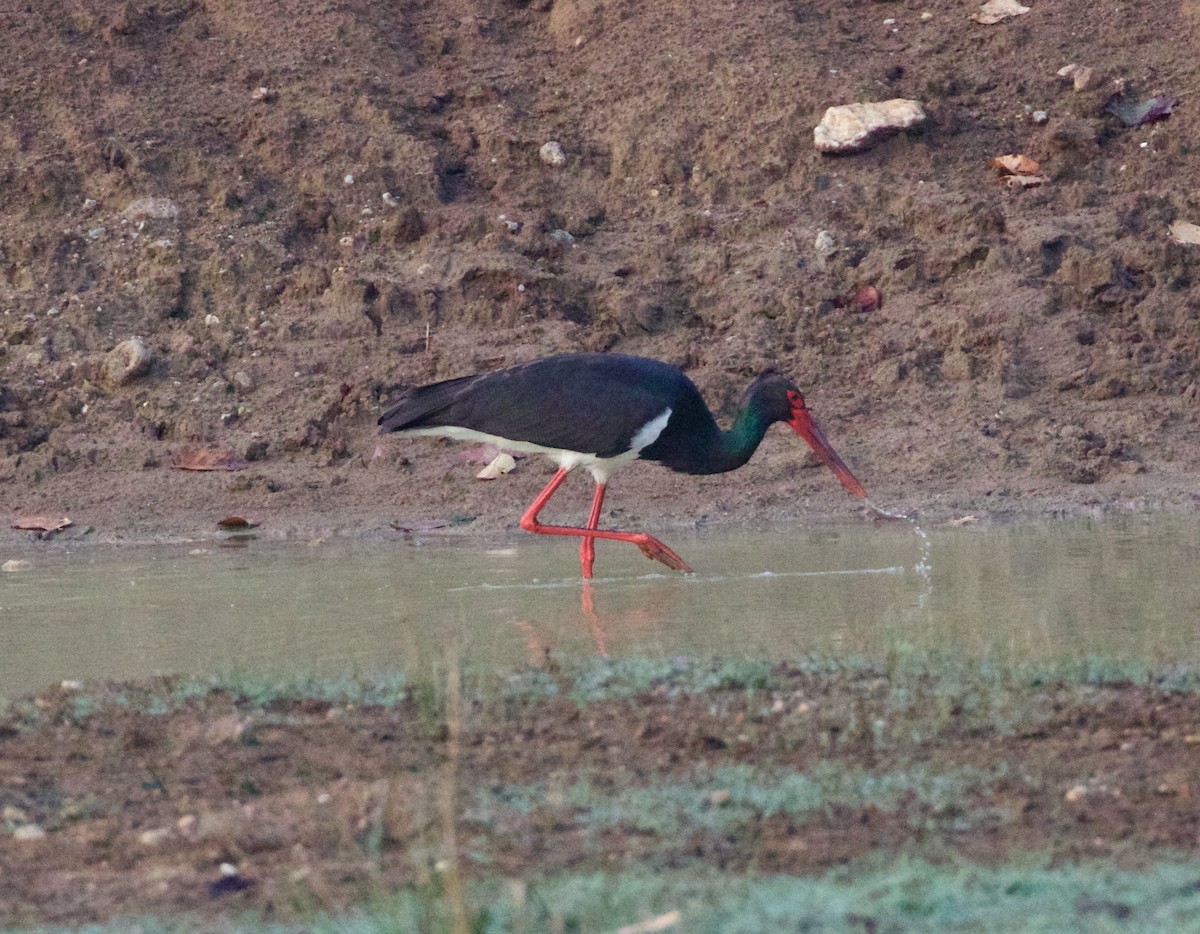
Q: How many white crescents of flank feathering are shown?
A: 1